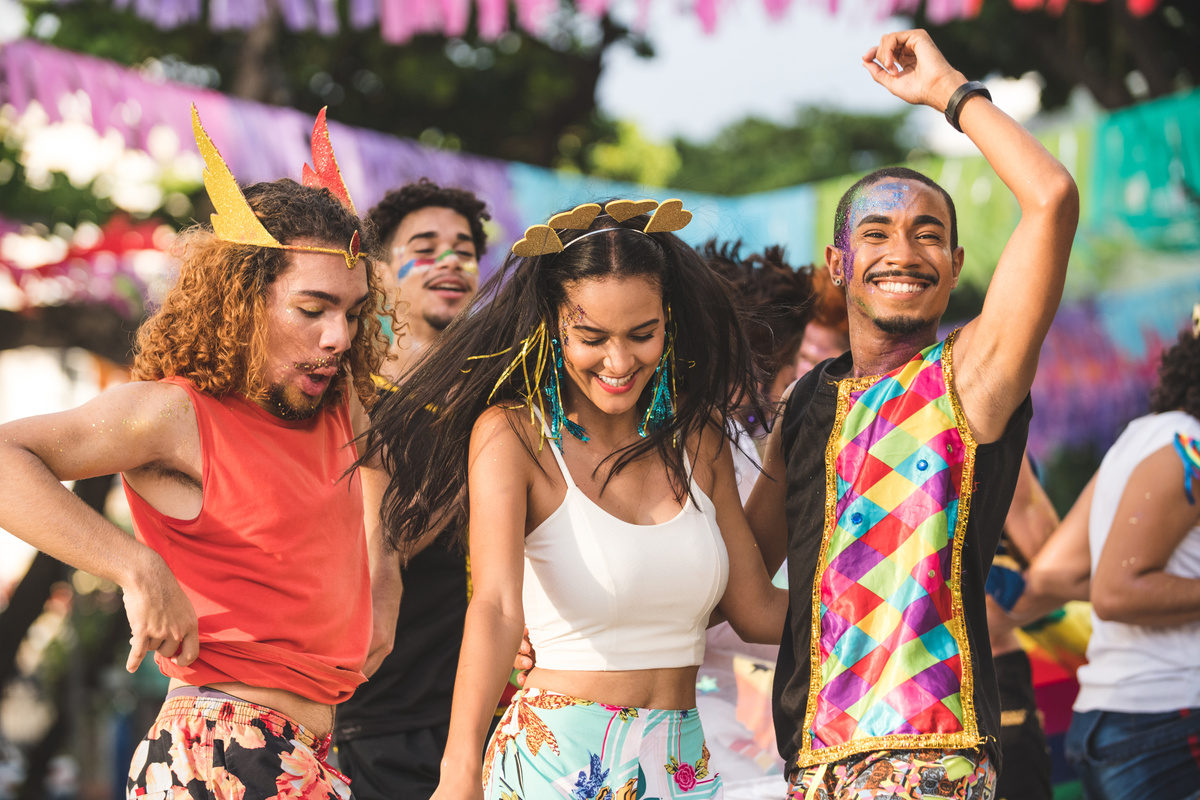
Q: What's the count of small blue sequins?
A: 2